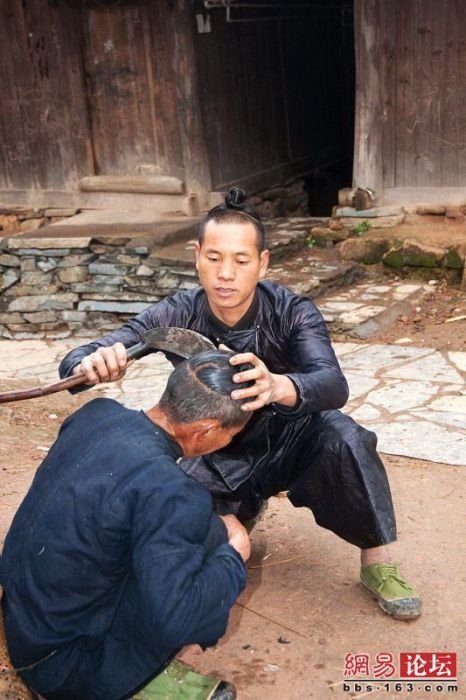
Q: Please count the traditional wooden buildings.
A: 2